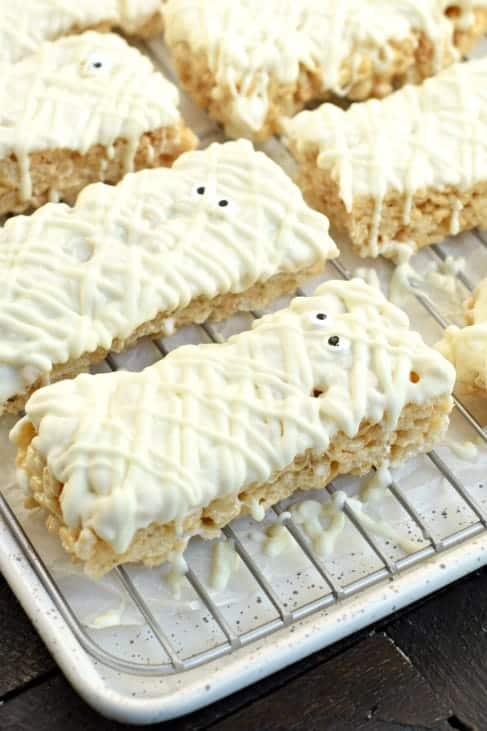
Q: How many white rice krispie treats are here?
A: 7